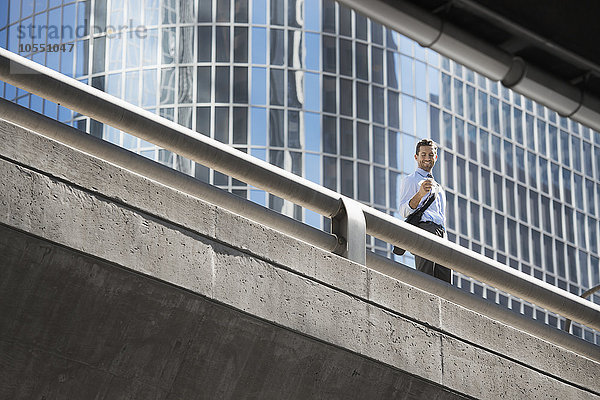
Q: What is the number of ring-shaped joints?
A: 3